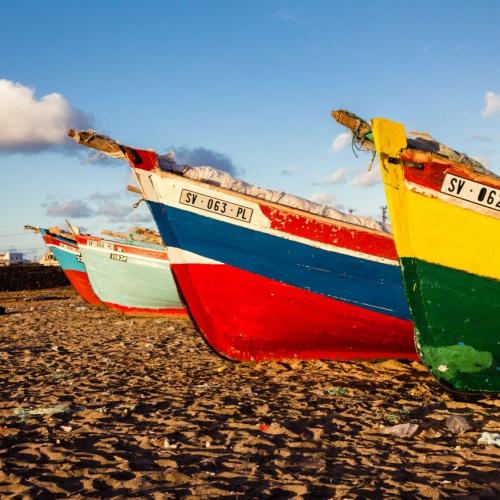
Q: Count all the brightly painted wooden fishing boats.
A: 4